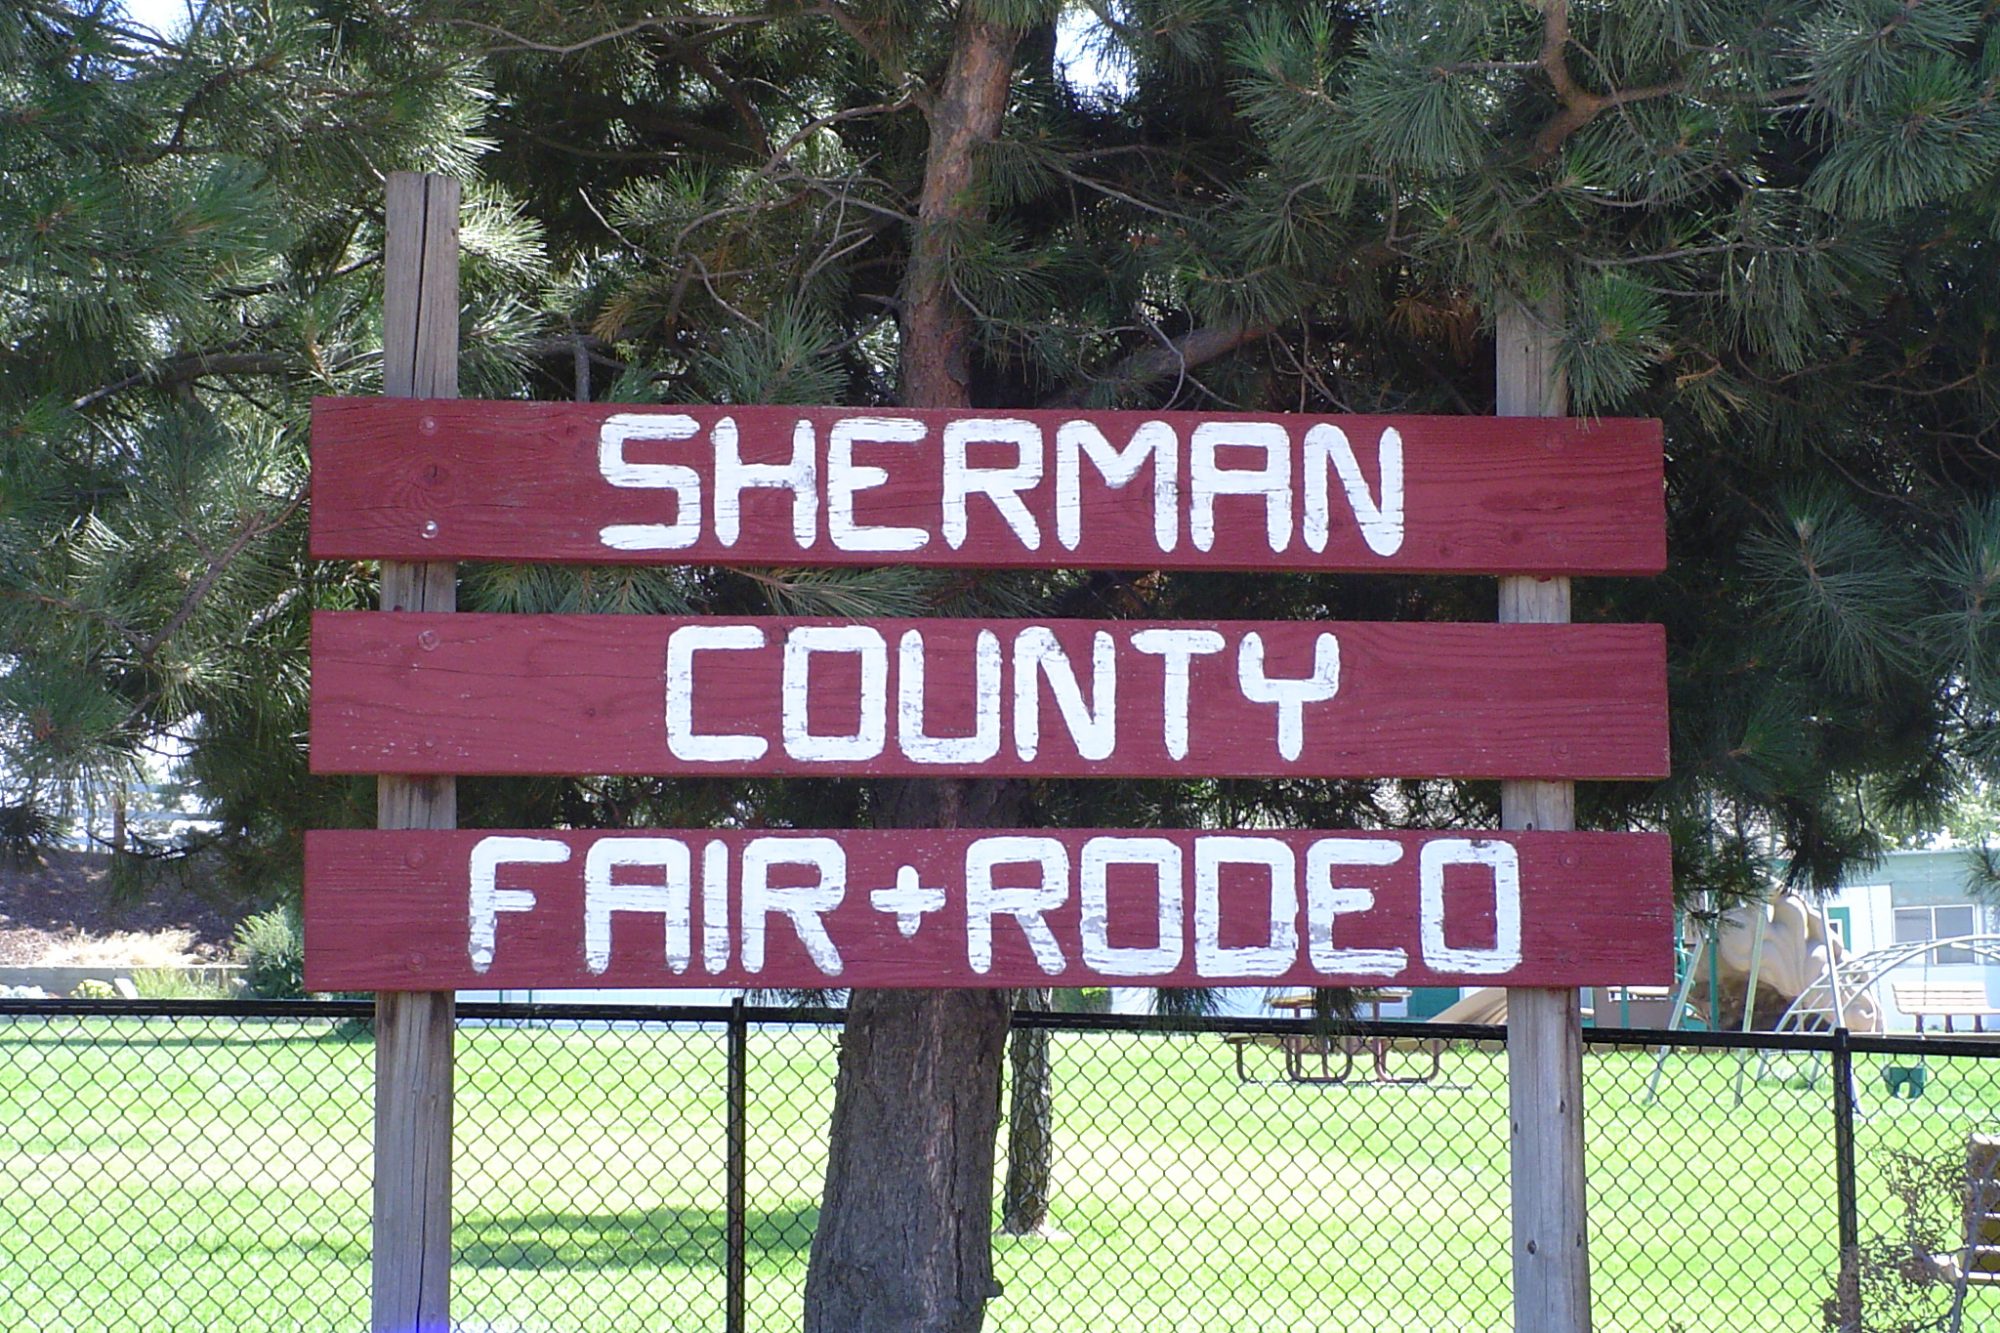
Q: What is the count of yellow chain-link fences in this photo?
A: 0